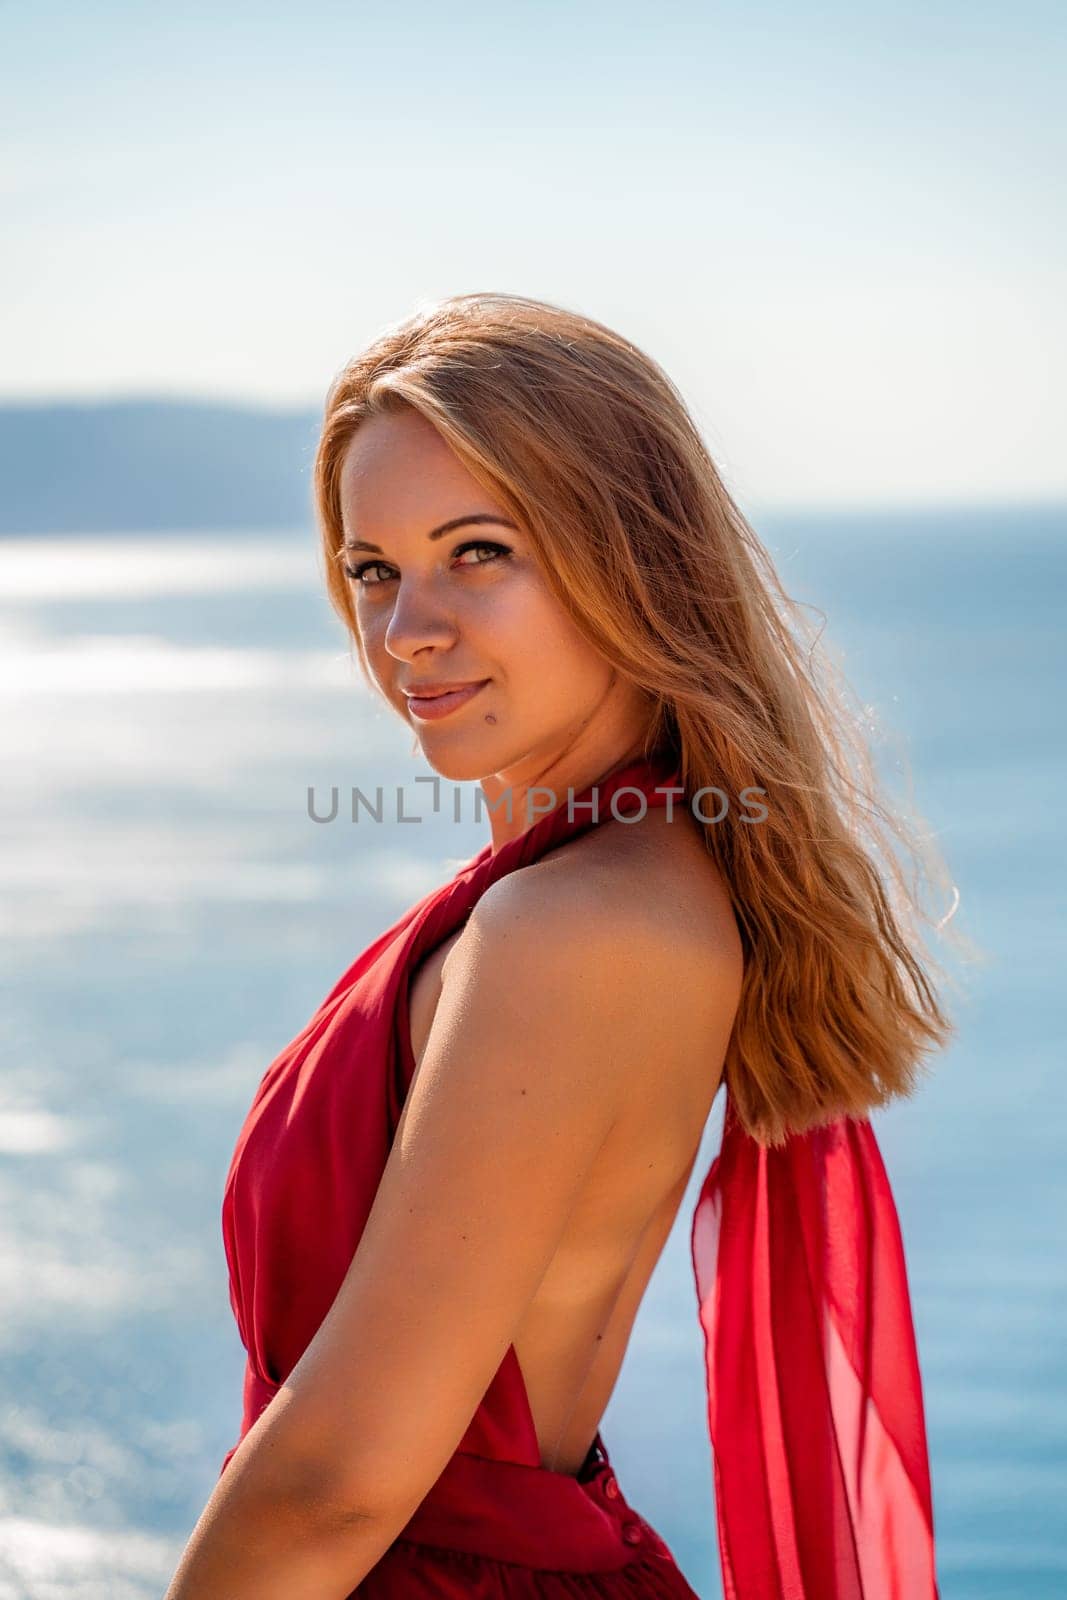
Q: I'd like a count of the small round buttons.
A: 2